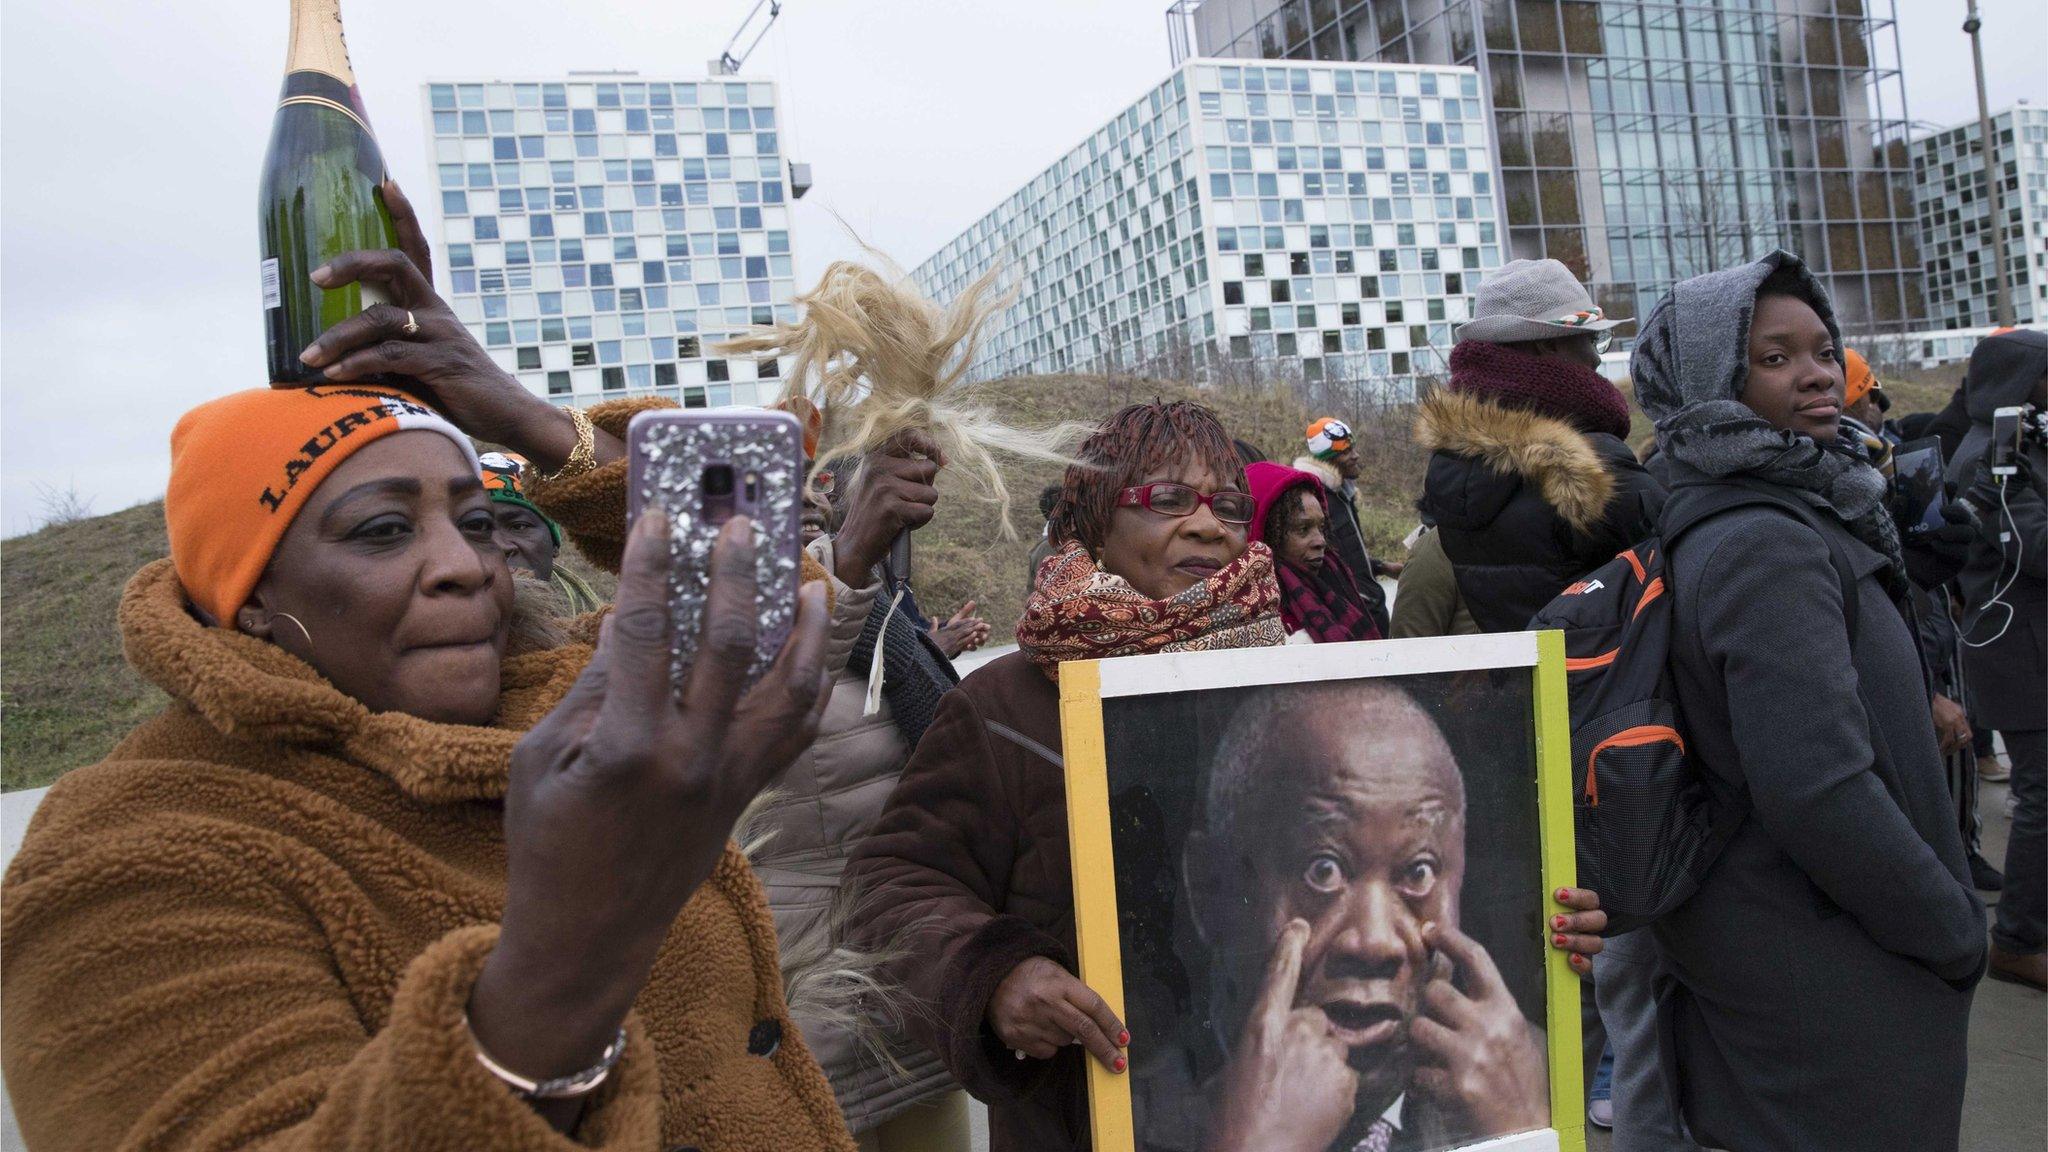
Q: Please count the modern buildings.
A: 4